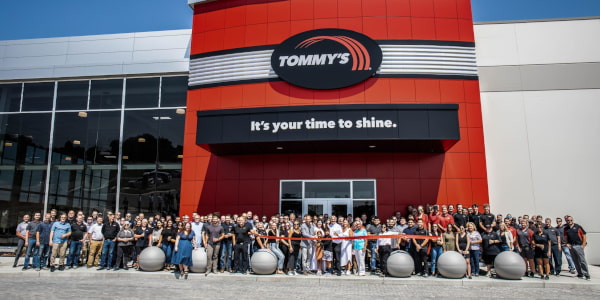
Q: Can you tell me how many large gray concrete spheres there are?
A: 6